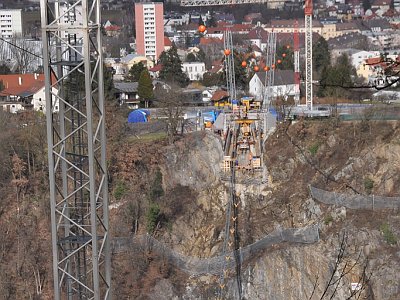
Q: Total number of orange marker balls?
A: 9